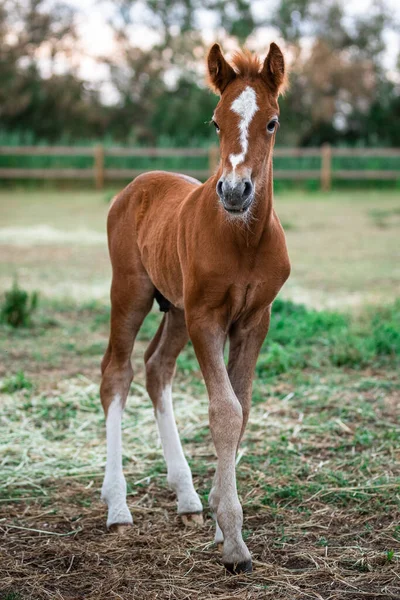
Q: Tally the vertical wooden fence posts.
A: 3